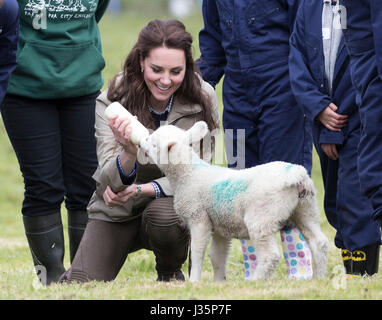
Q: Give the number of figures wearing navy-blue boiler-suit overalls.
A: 3